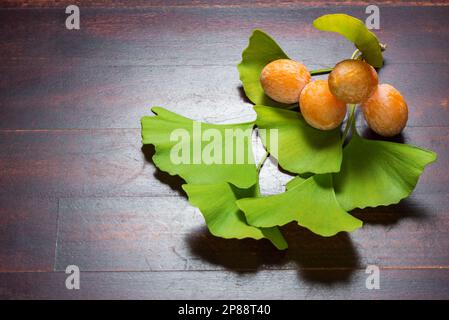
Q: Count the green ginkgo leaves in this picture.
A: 7